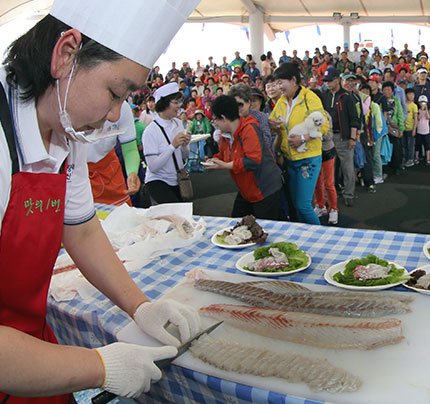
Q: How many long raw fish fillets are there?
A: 3